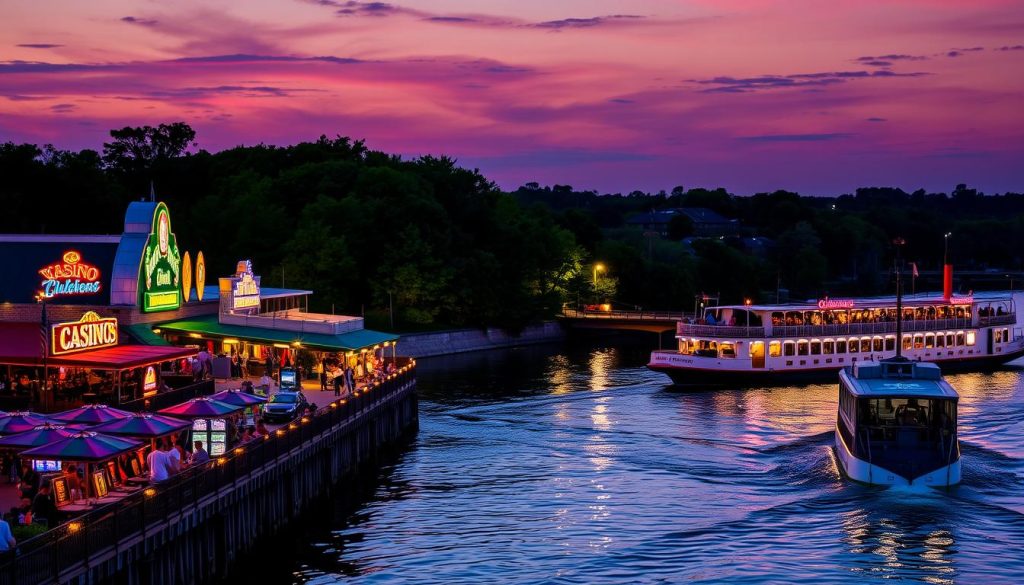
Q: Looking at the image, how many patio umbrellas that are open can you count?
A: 7